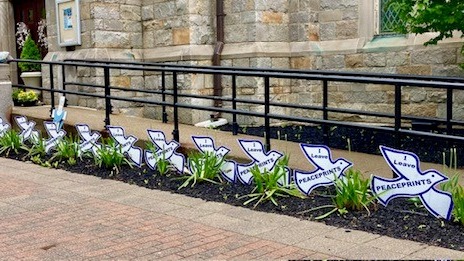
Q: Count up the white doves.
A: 10